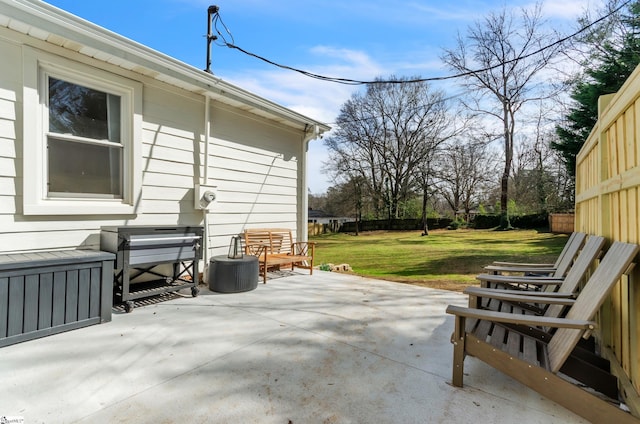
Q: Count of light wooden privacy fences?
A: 1